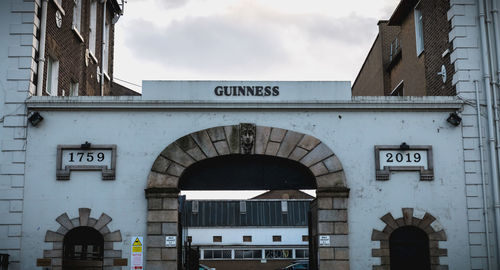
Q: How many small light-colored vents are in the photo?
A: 3